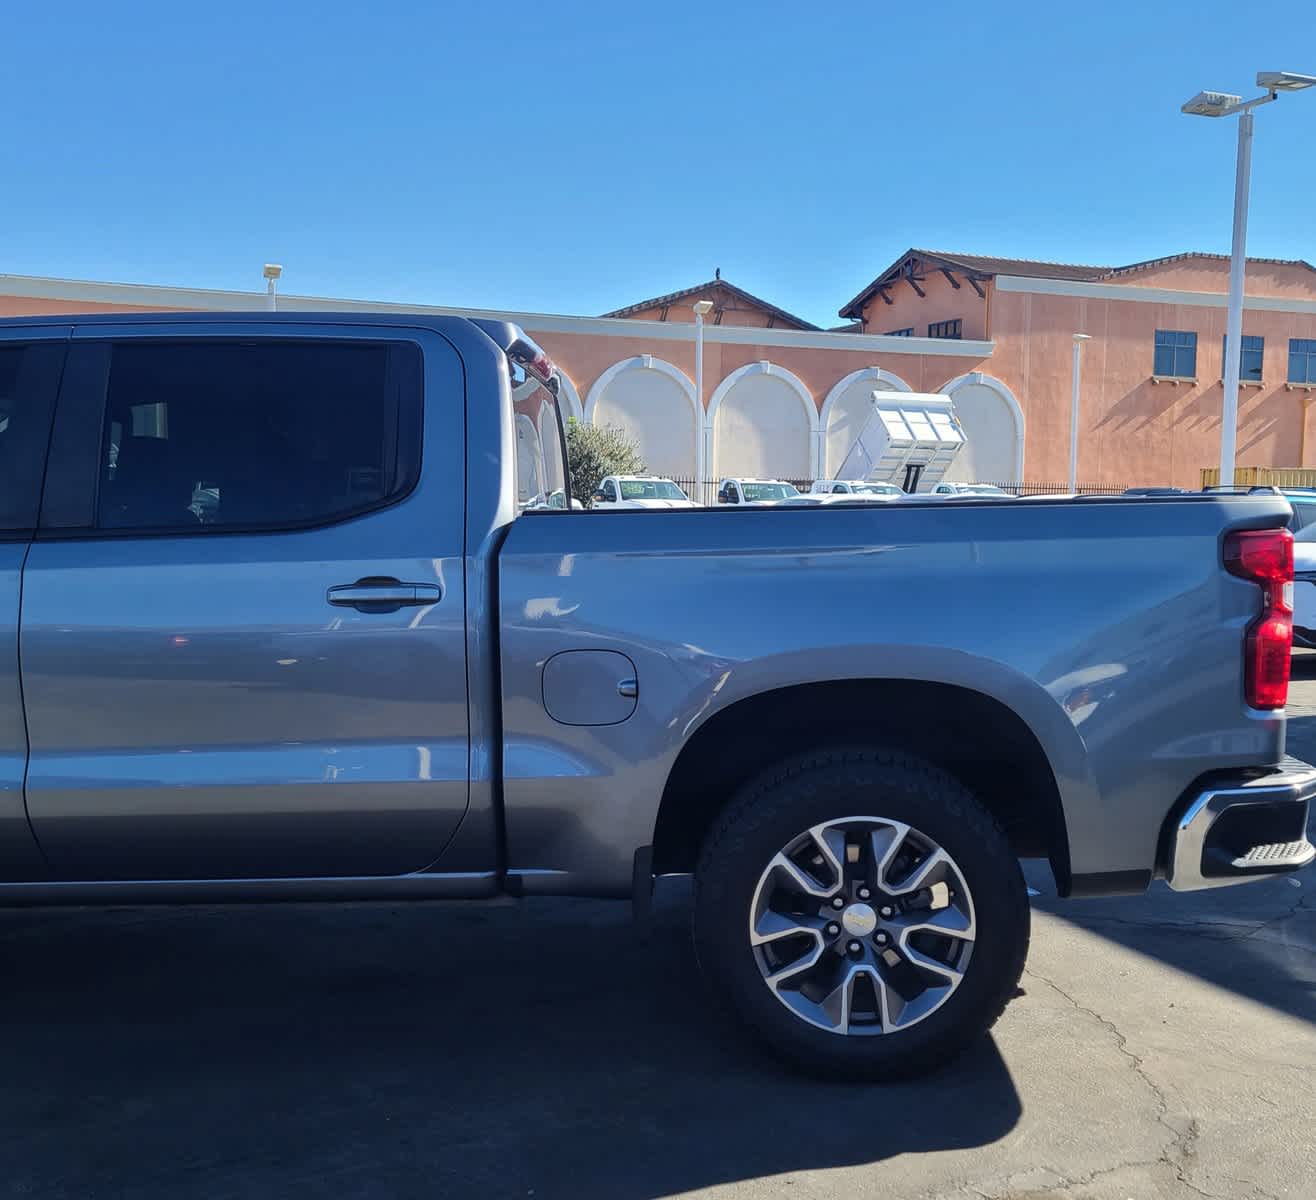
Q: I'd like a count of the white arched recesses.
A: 5